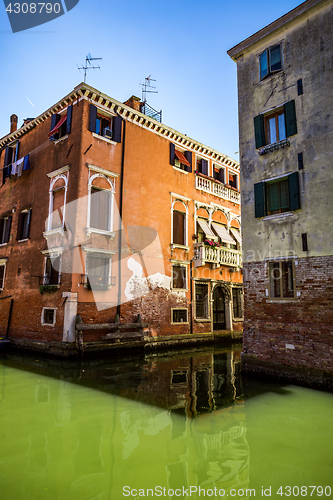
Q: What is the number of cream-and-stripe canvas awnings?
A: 3